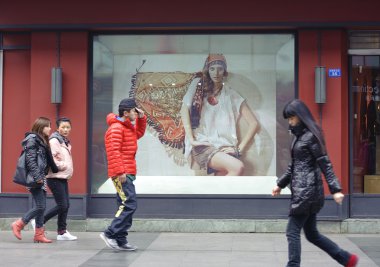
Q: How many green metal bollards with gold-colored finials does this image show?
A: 0